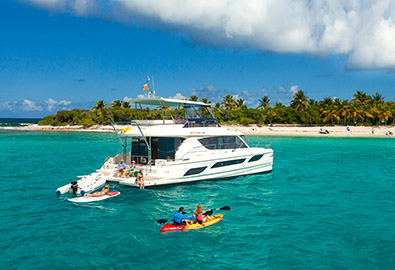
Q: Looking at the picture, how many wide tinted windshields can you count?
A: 1